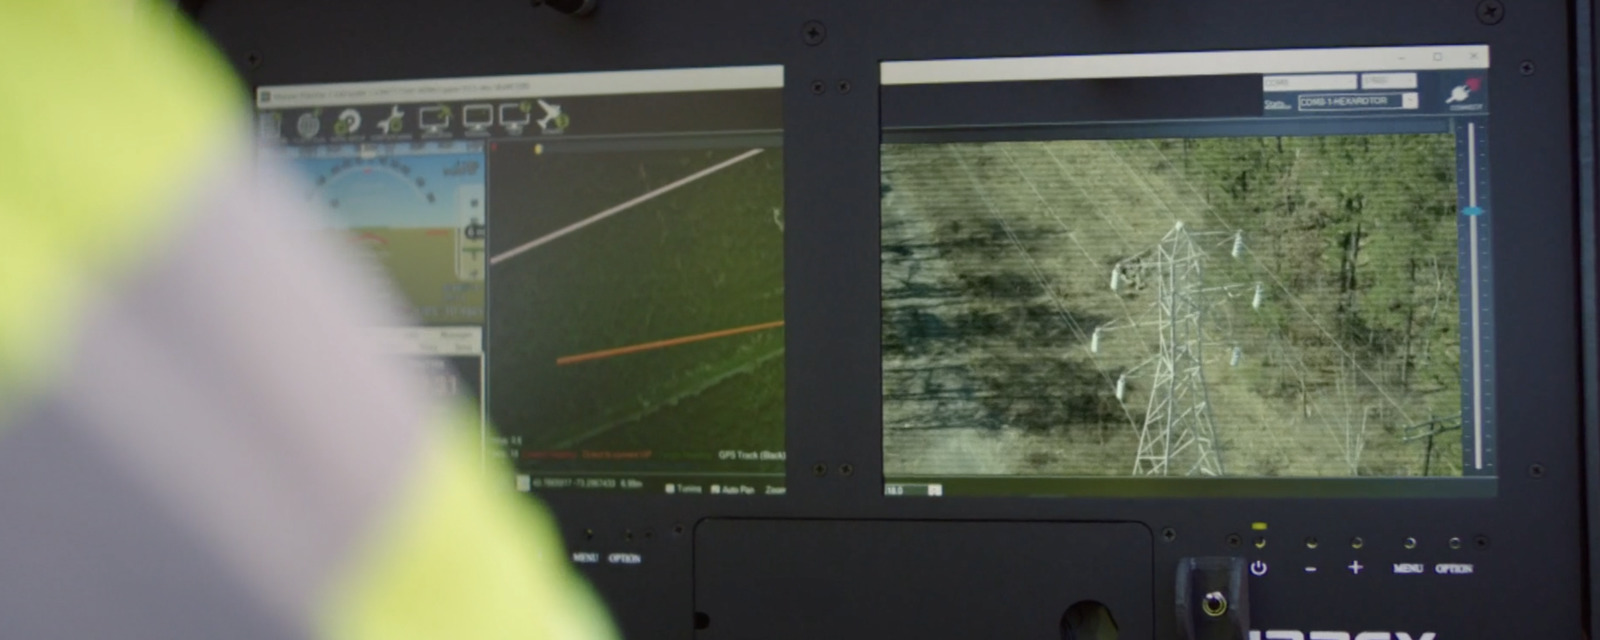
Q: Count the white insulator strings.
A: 6